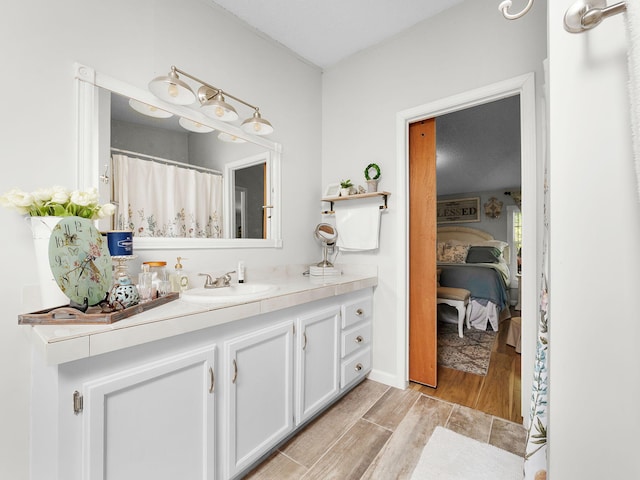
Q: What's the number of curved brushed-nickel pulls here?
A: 3